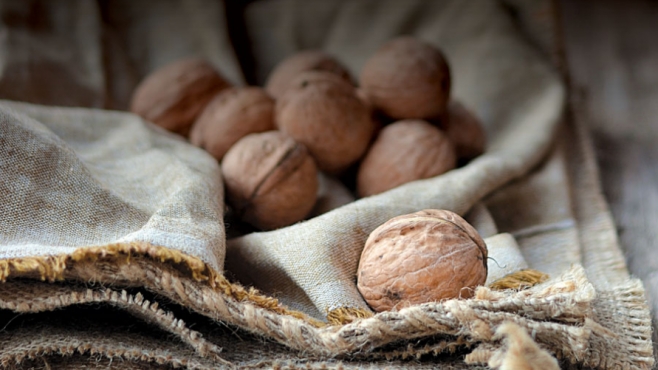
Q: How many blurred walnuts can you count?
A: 8